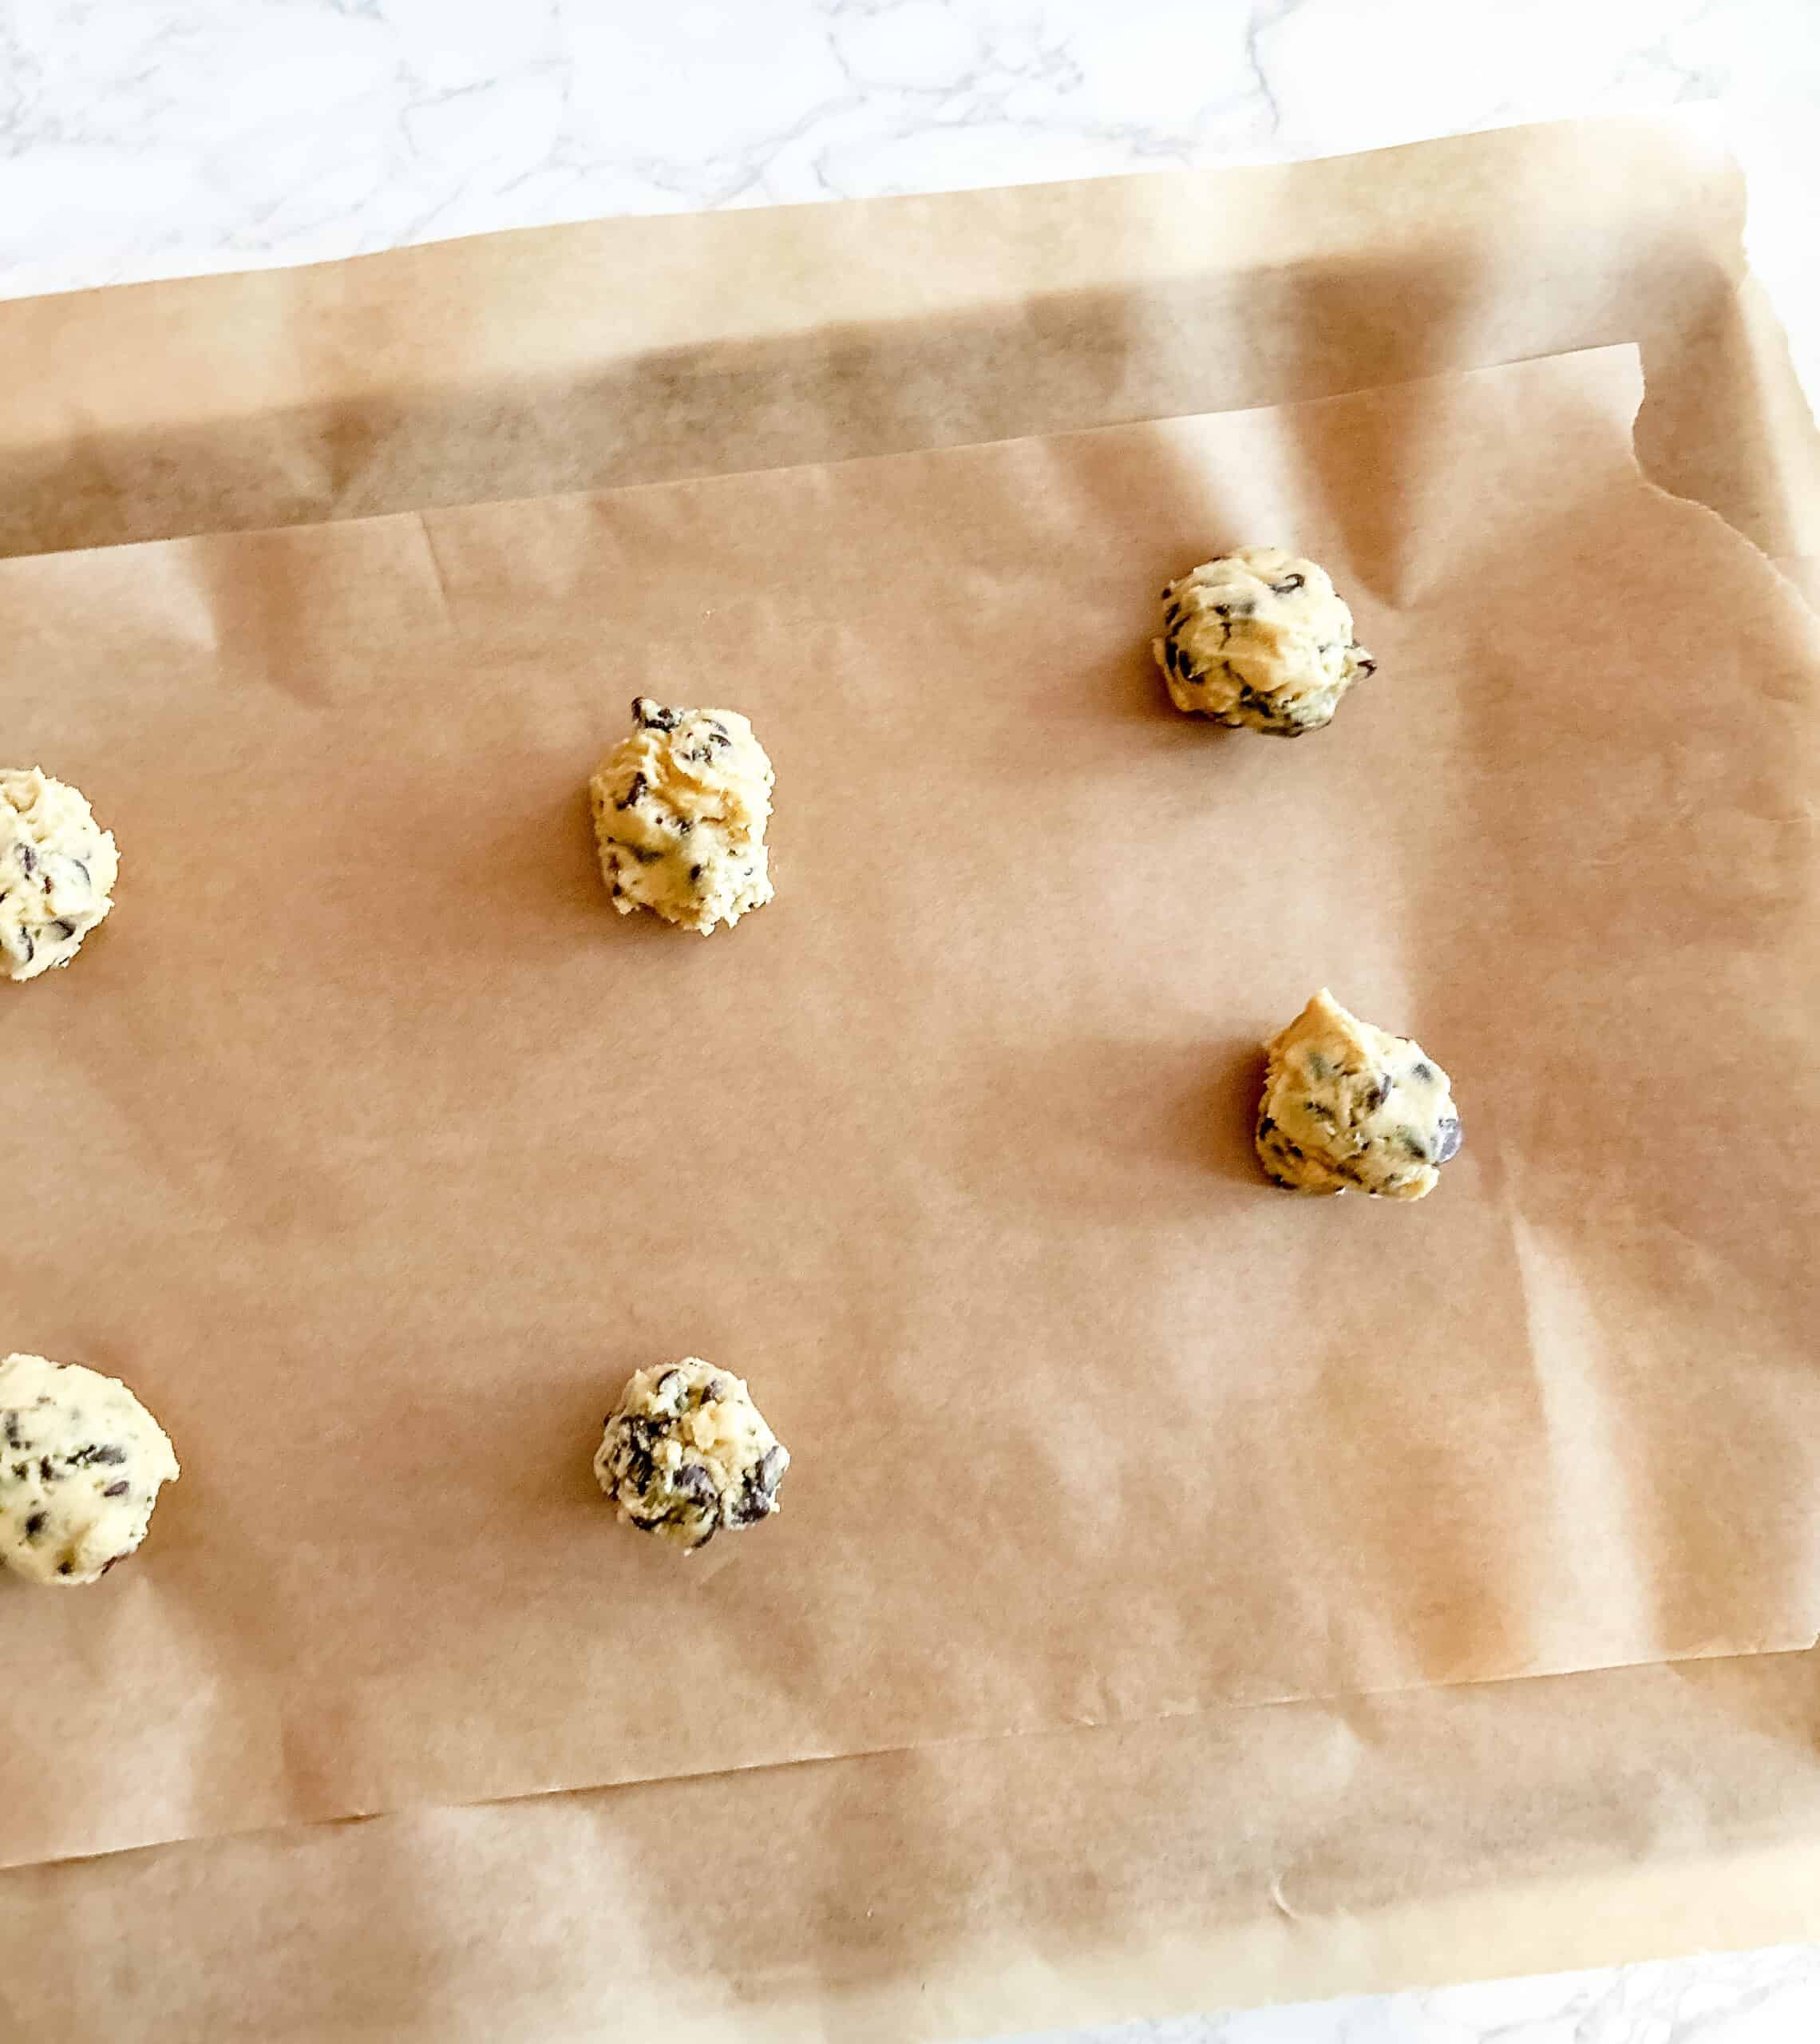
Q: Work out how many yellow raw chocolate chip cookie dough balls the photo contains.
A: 6